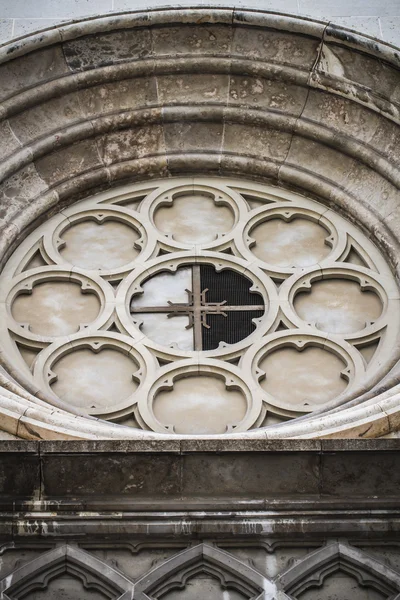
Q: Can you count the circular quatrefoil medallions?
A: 8